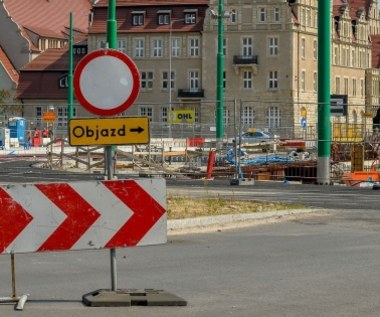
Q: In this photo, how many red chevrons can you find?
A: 3